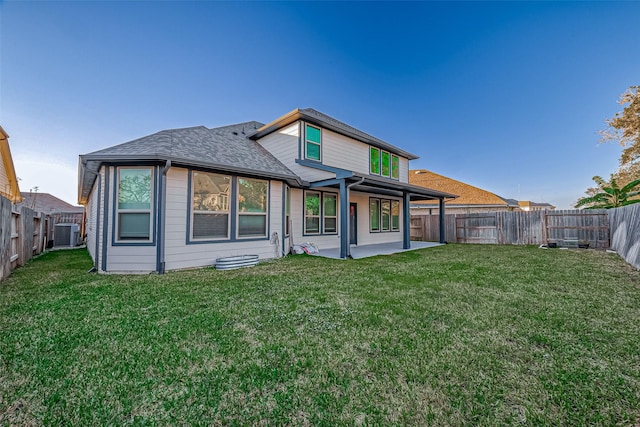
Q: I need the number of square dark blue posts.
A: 3